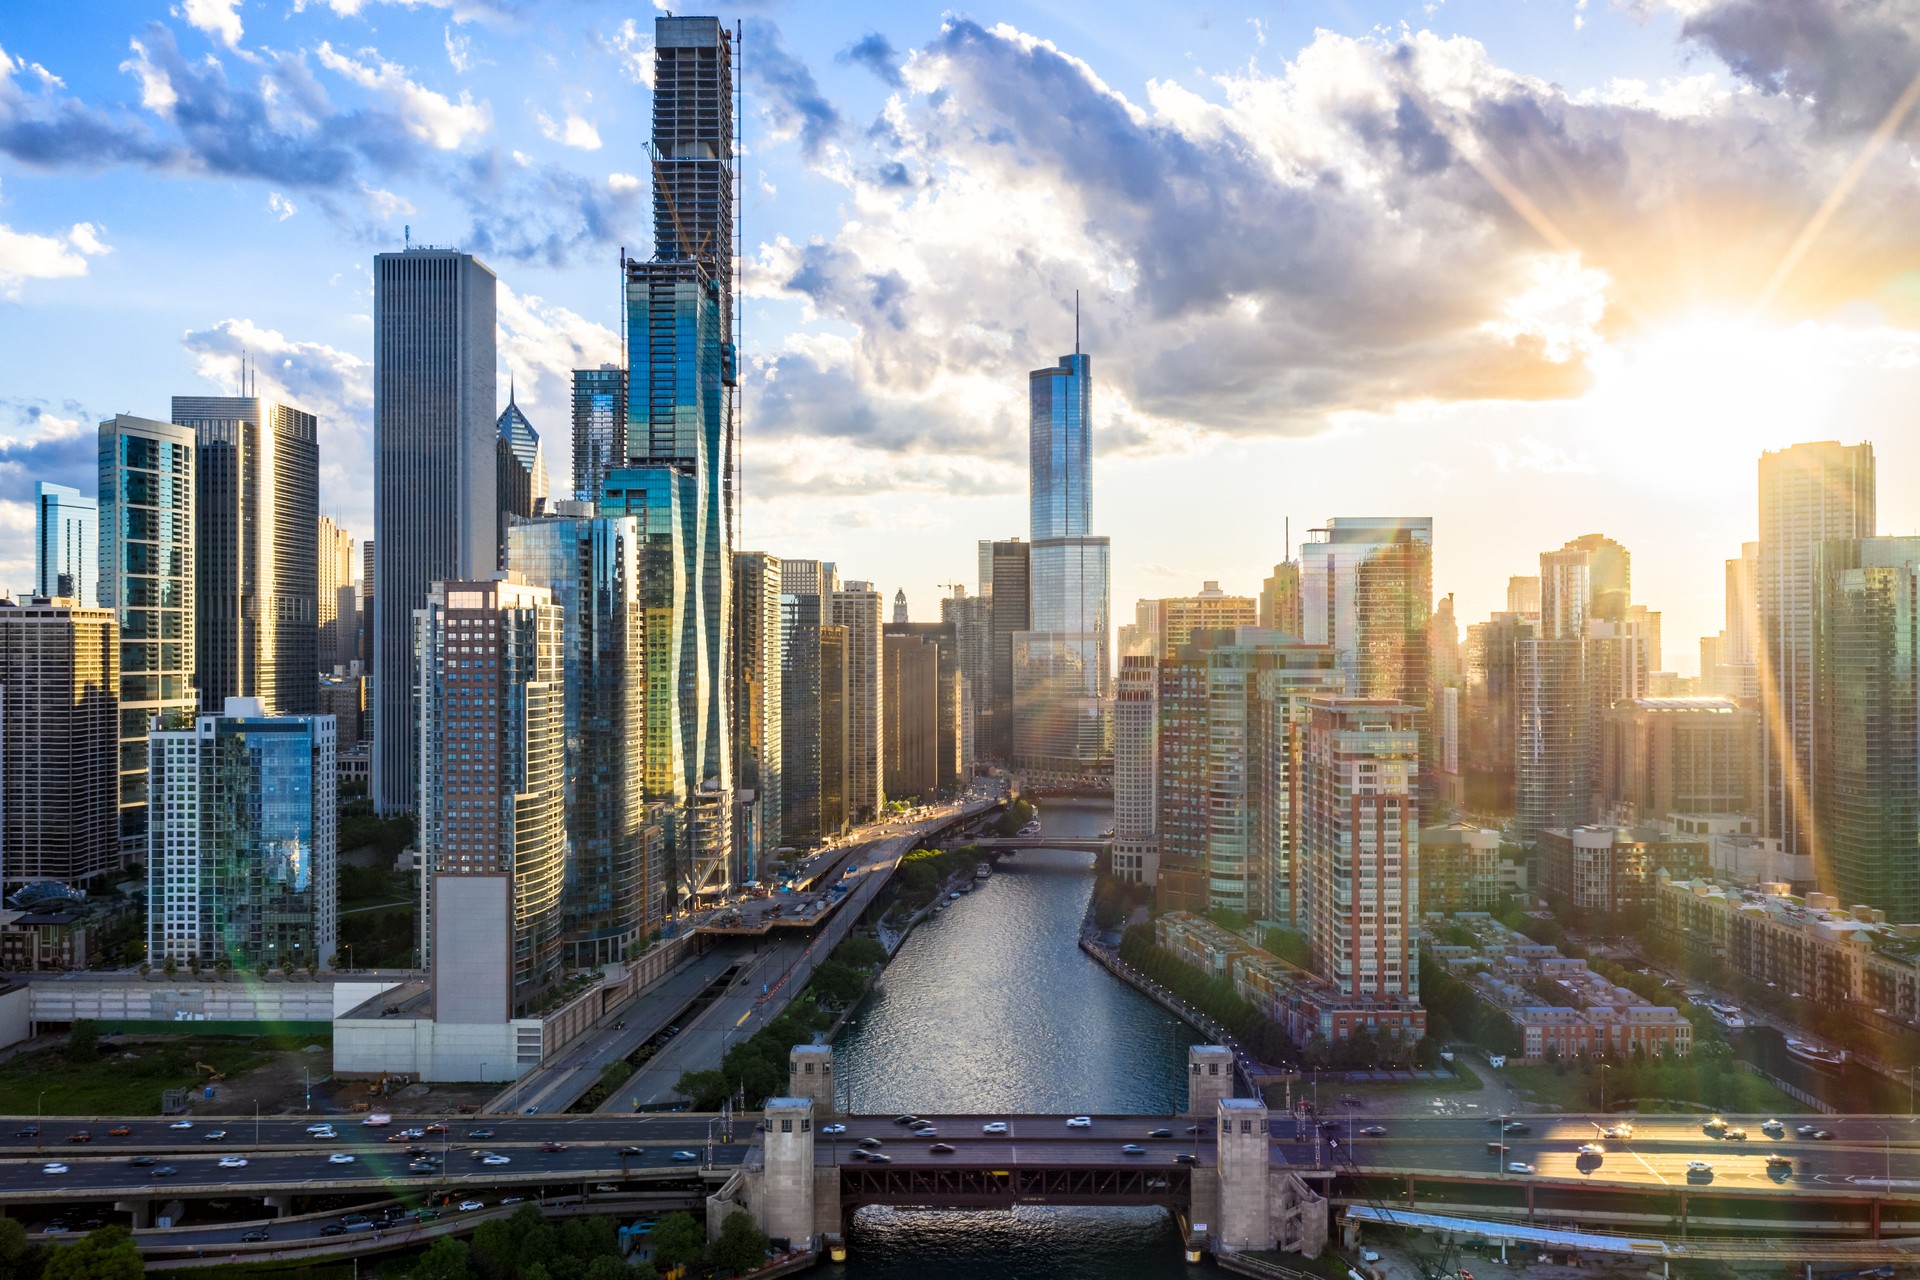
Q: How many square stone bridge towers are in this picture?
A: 4